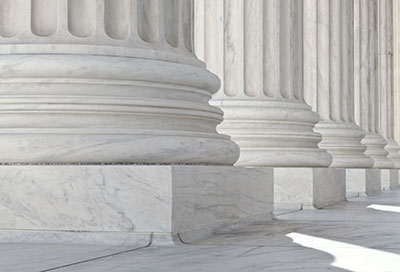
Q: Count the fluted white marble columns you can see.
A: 5